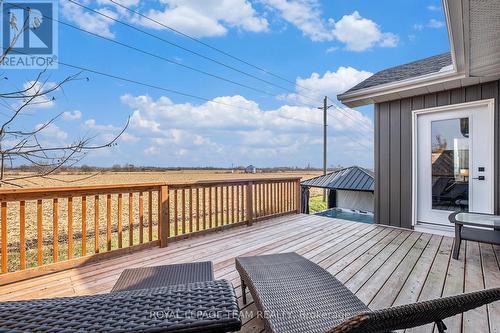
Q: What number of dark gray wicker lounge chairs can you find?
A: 2